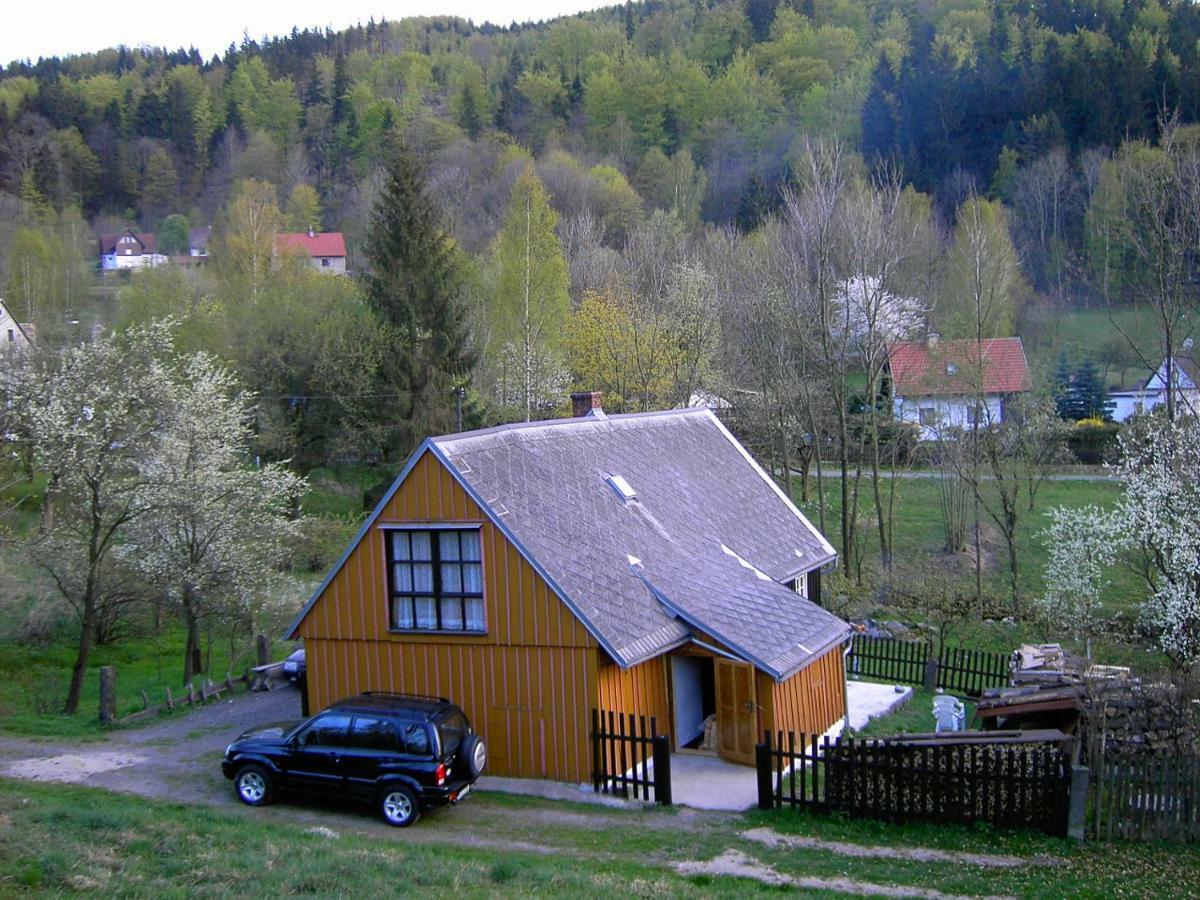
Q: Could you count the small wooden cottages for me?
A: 1